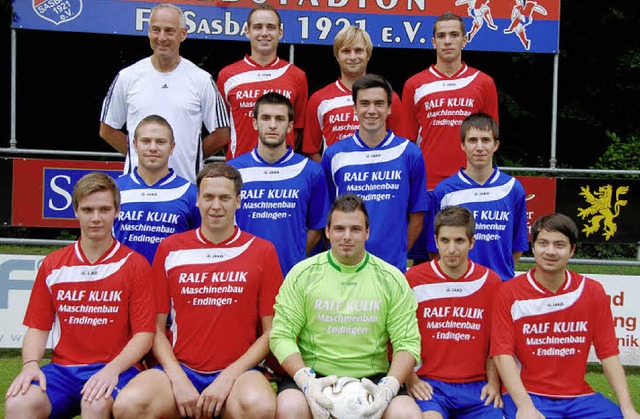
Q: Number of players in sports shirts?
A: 12